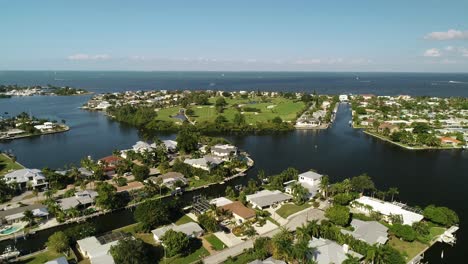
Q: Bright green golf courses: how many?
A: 1